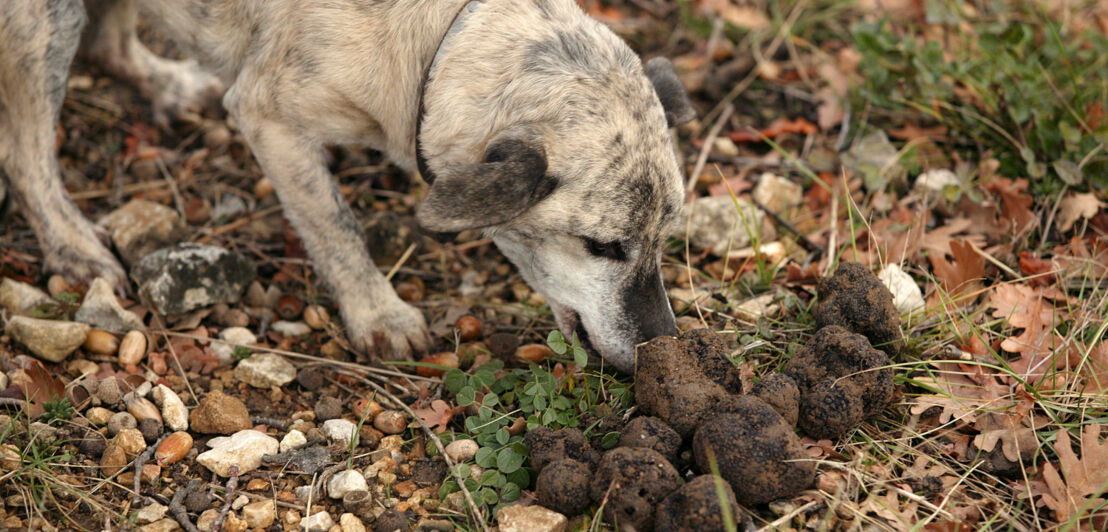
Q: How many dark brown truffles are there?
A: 10